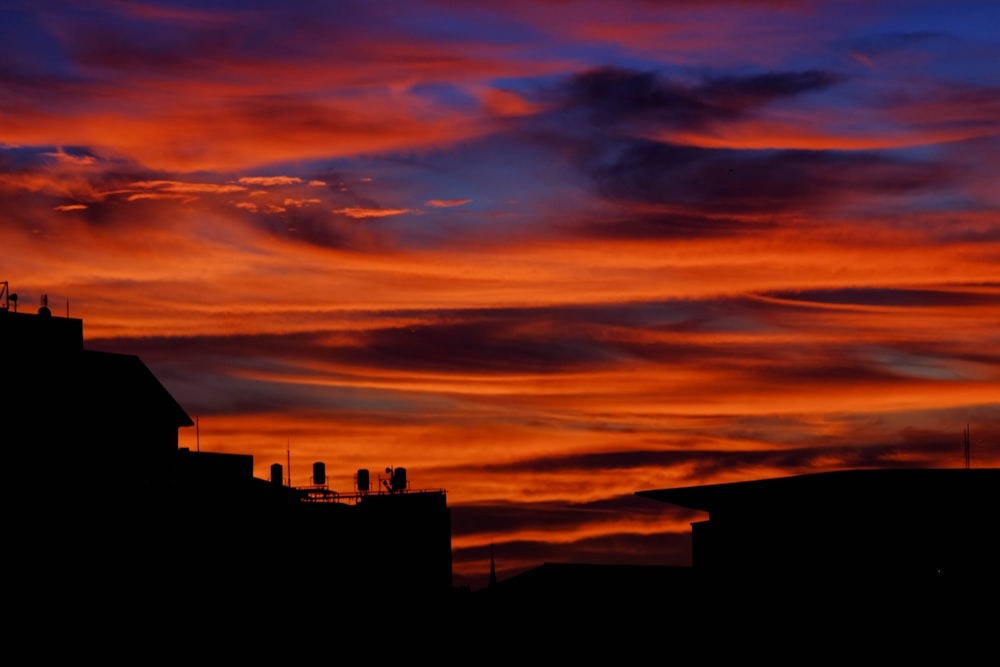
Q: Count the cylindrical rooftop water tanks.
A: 4